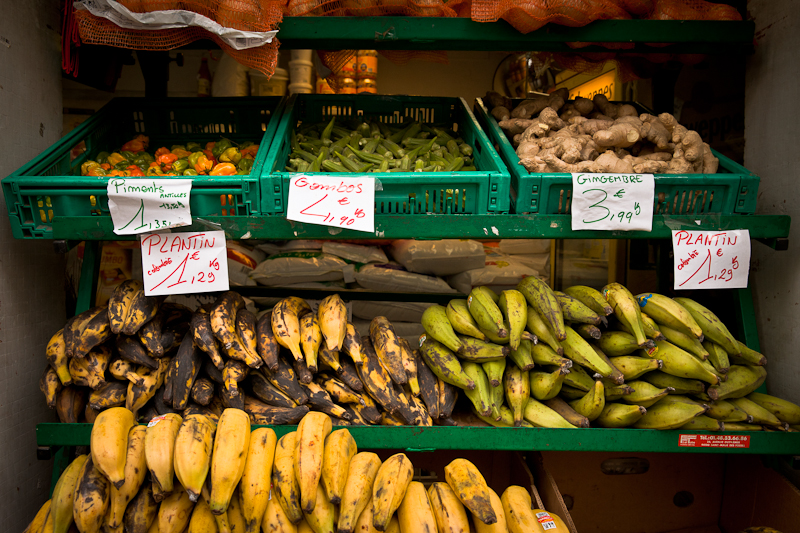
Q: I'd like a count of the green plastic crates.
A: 3